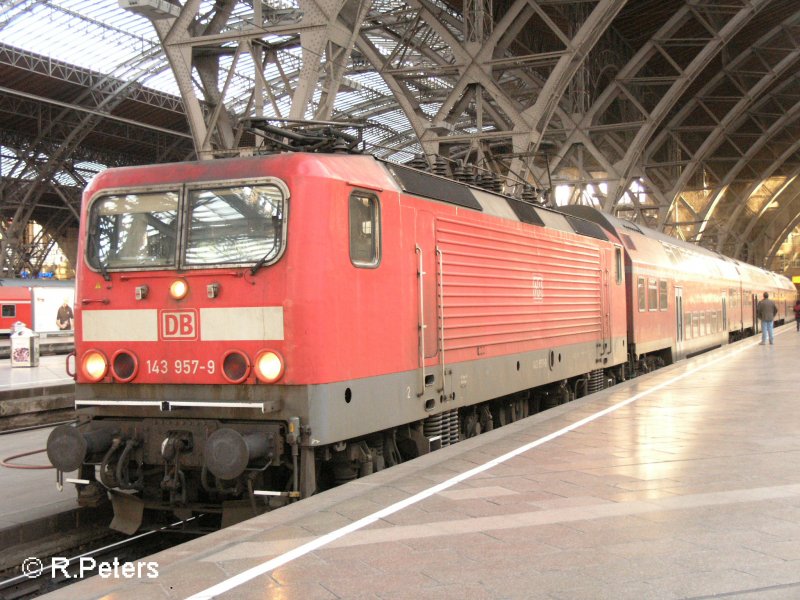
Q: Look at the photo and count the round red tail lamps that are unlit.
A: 2